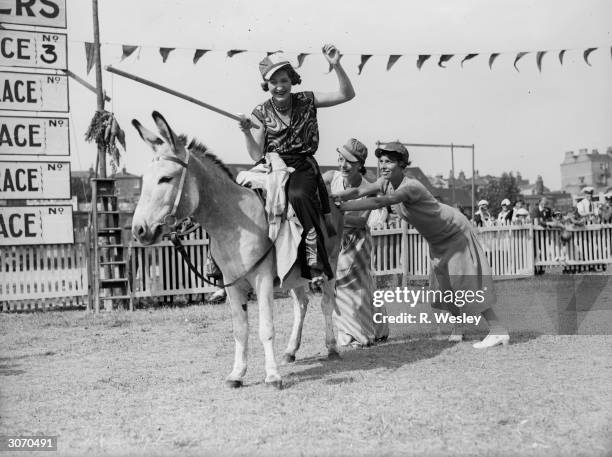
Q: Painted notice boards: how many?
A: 6